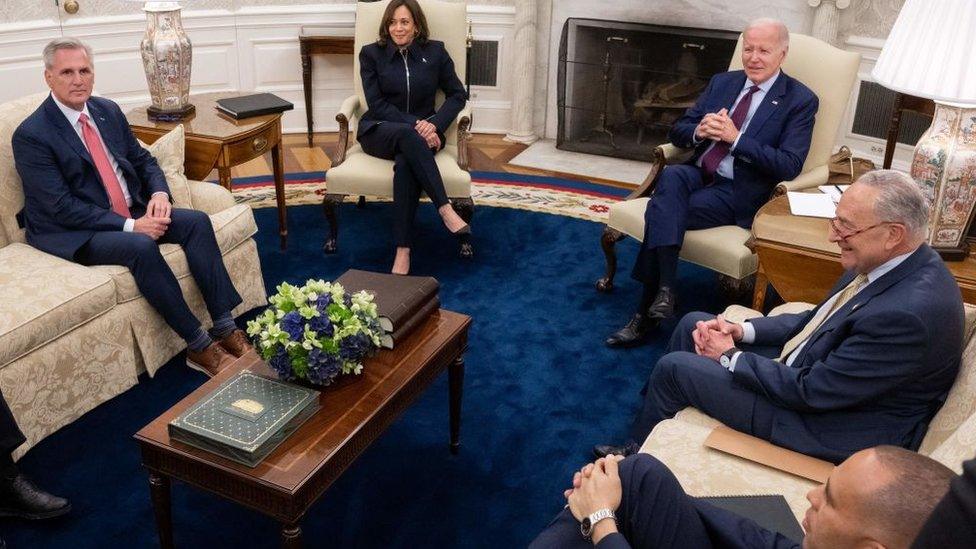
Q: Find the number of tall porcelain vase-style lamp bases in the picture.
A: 2